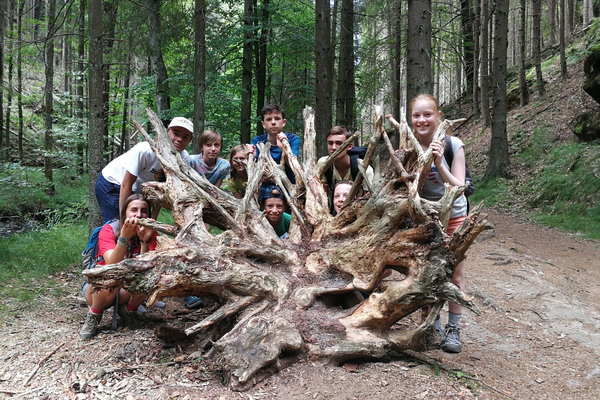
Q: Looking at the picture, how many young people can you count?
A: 9